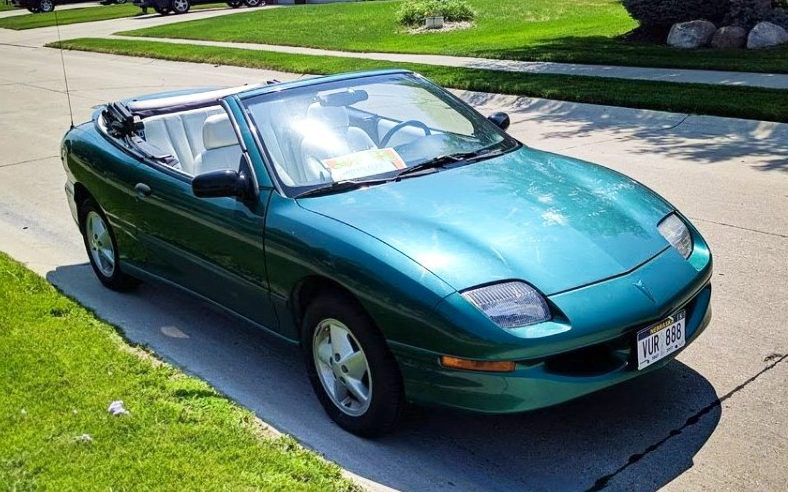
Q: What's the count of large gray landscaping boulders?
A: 3